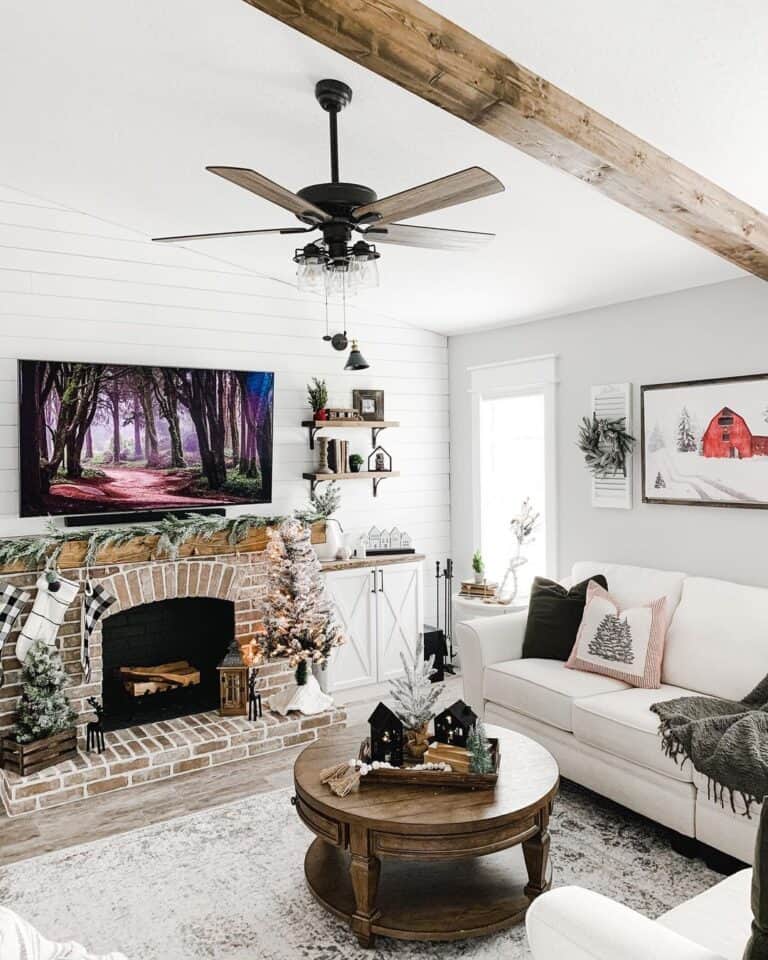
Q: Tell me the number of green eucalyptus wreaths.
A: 1